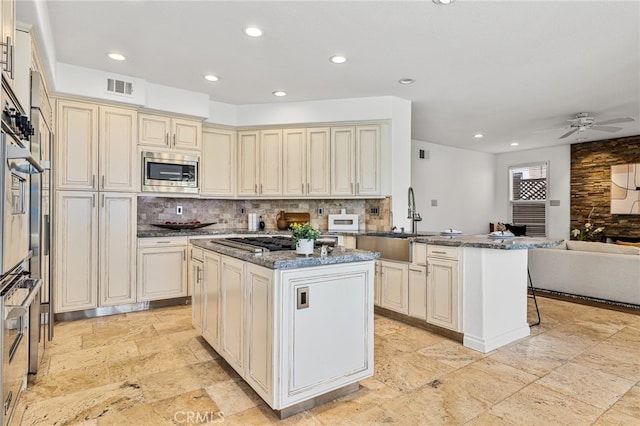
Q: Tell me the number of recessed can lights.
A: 9